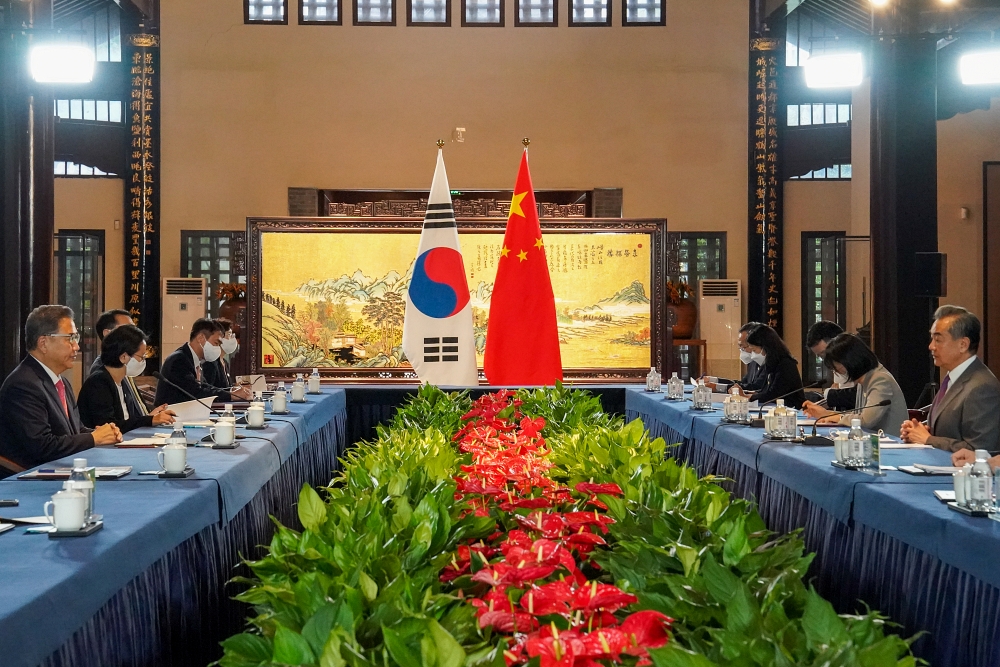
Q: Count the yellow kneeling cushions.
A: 0